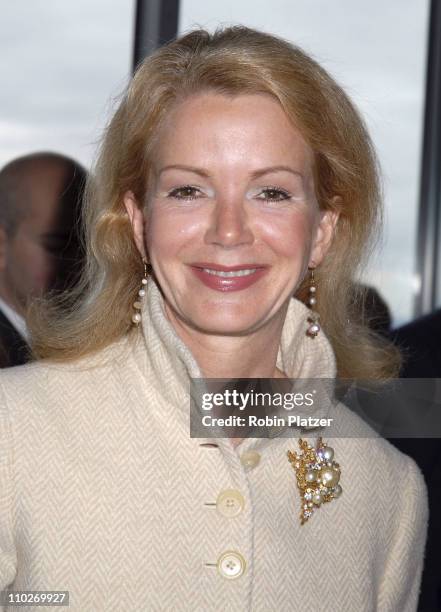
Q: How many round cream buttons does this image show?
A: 3